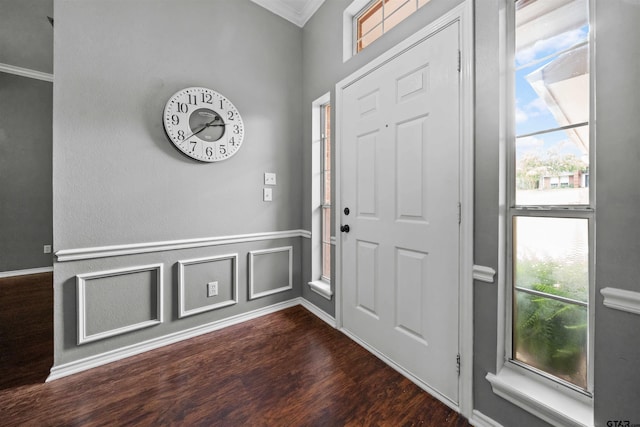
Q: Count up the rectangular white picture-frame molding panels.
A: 3